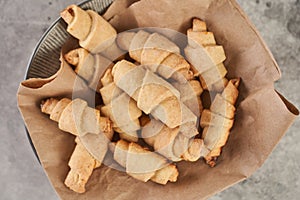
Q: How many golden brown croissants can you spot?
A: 12